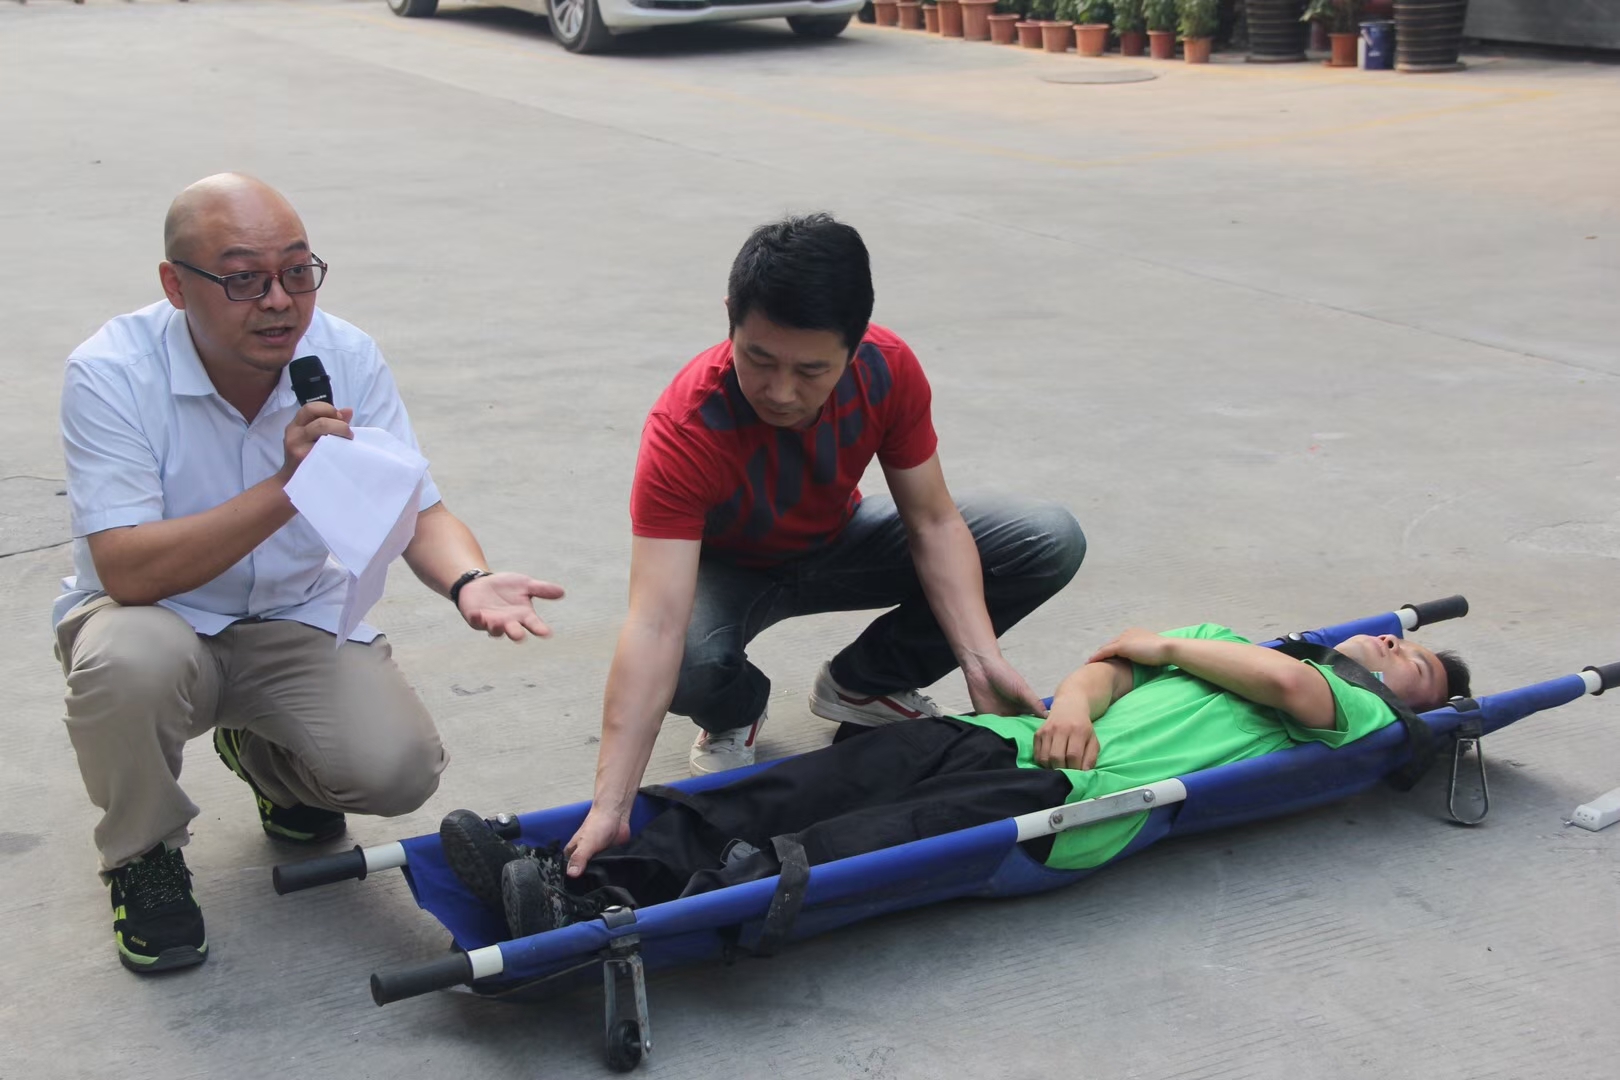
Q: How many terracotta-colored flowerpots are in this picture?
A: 13